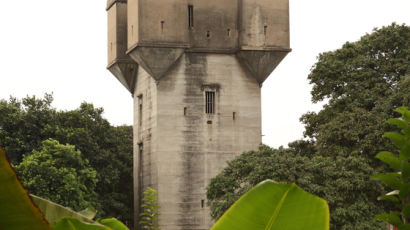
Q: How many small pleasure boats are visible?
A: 0